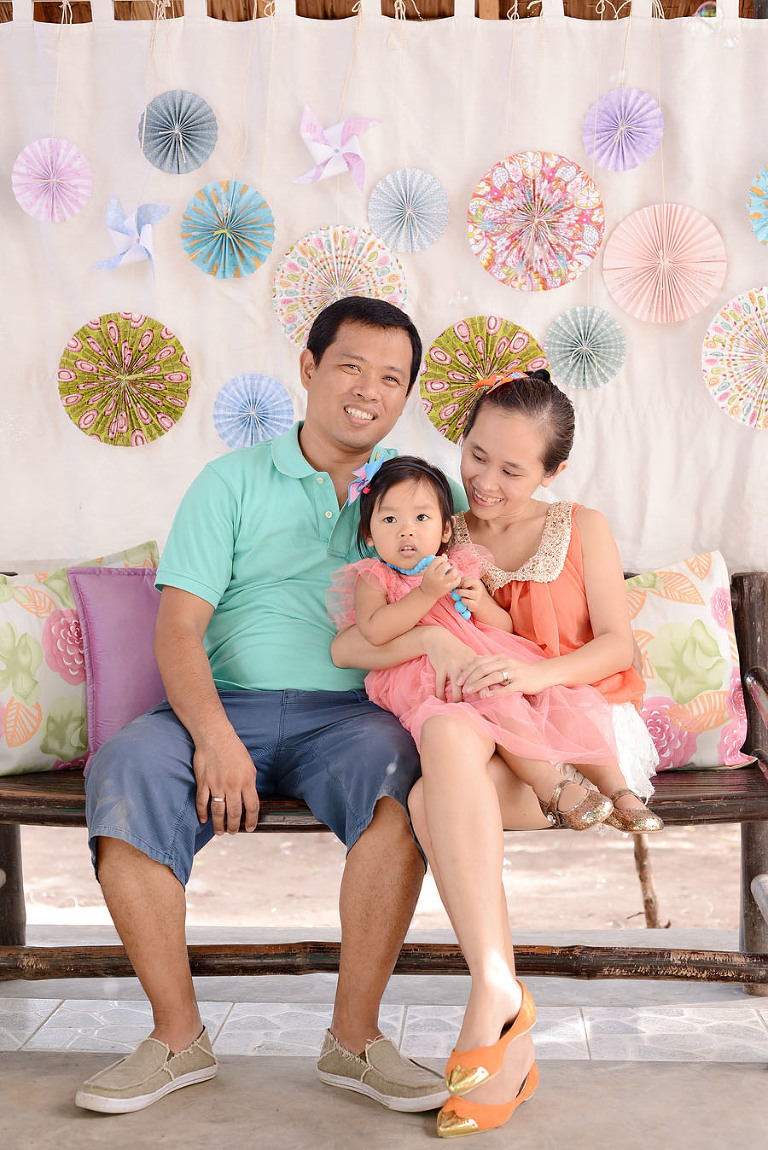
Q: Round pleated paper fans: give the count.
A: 14